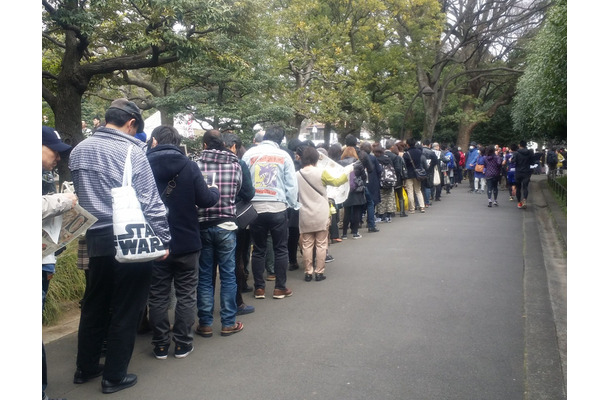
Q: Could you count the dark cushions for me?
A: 0